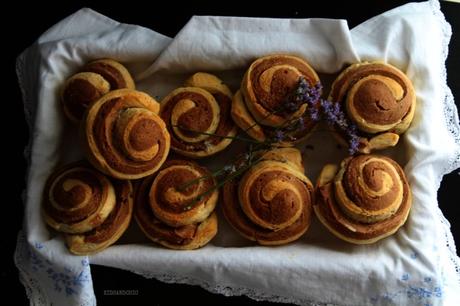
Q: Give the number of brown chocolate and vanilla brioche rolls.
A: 9